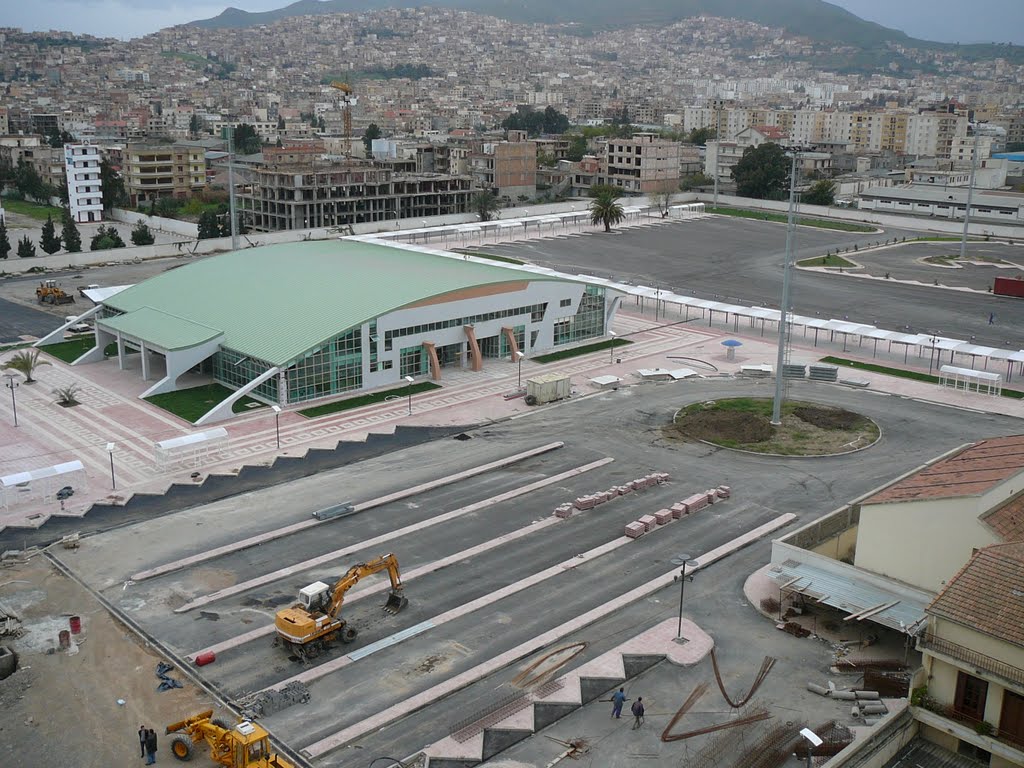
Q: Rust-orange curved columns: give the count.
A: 3